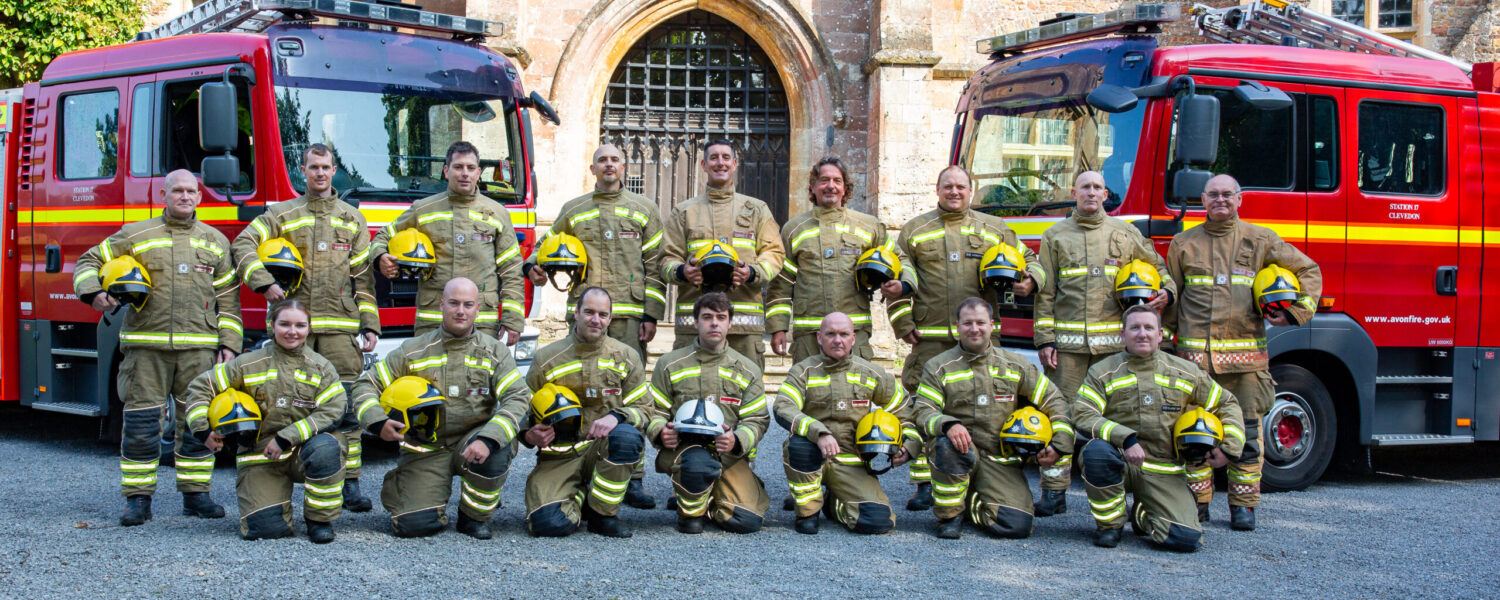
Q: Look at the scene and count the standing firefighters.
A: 9